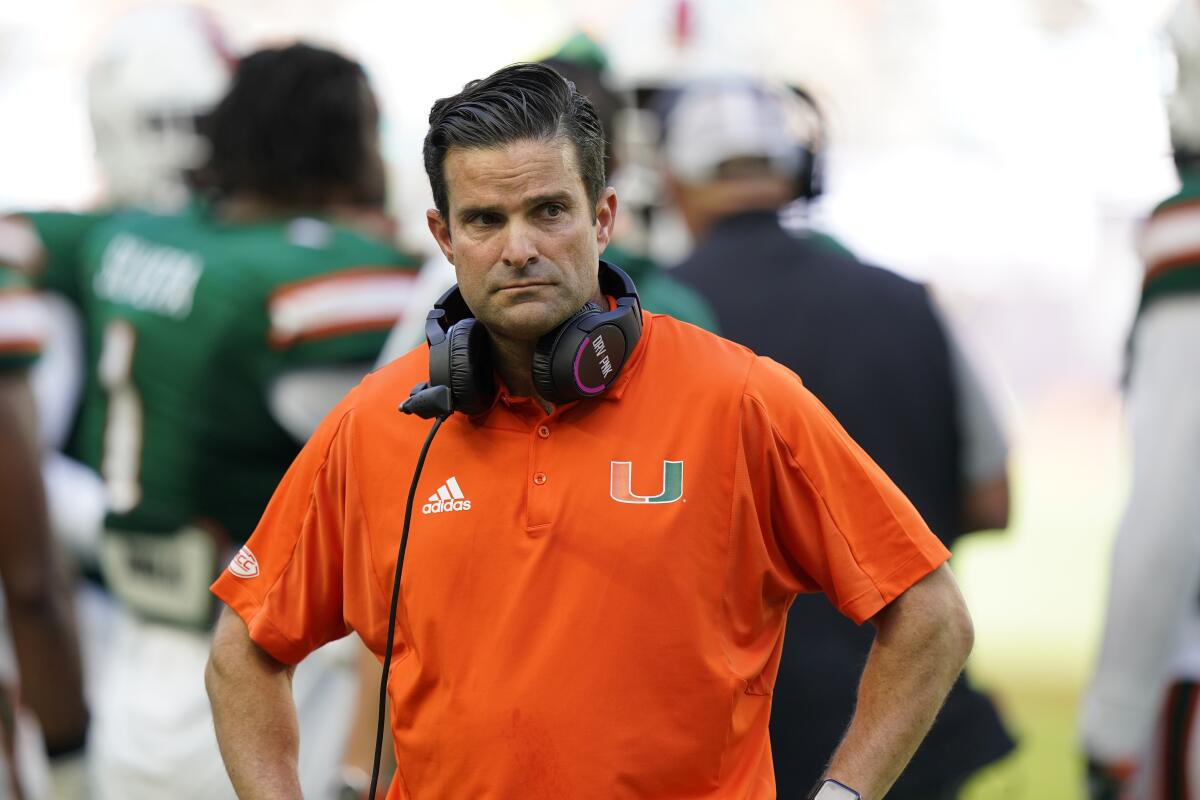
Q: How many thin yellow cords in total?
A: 0